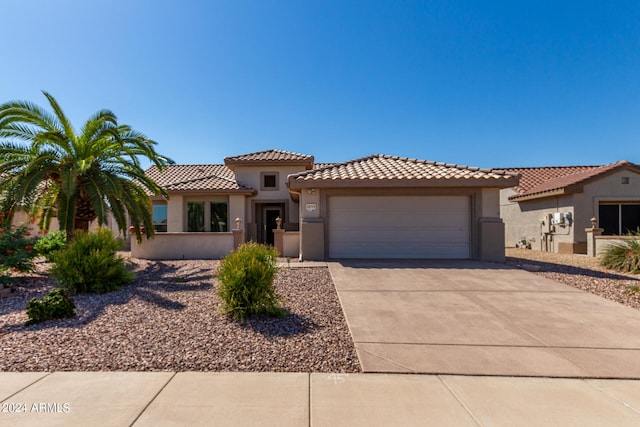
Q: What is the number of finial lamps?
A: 3